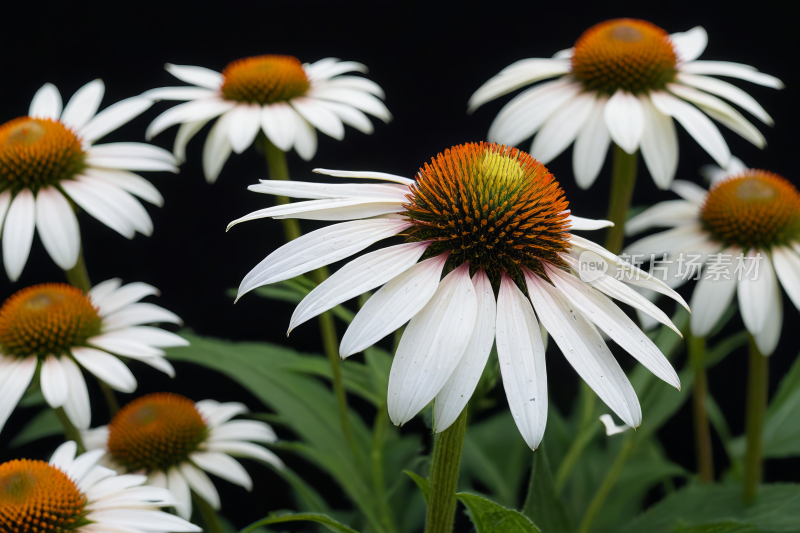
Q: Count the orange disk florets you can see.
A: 8